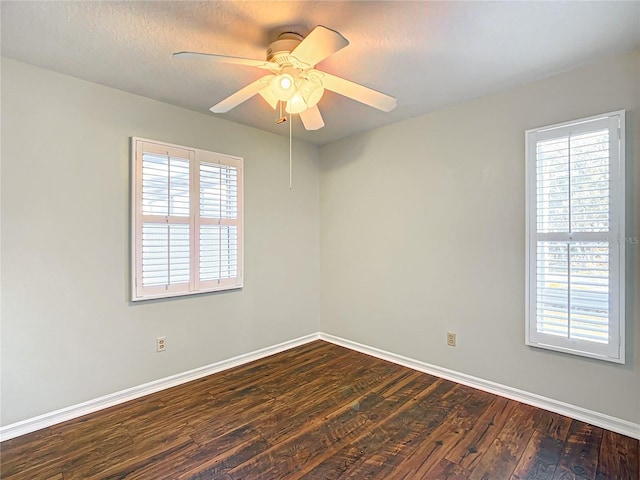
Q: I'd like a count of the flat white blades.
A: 5